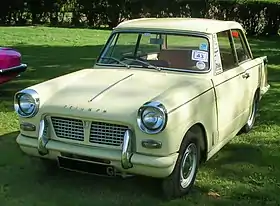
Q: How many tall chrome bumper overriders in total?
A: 2